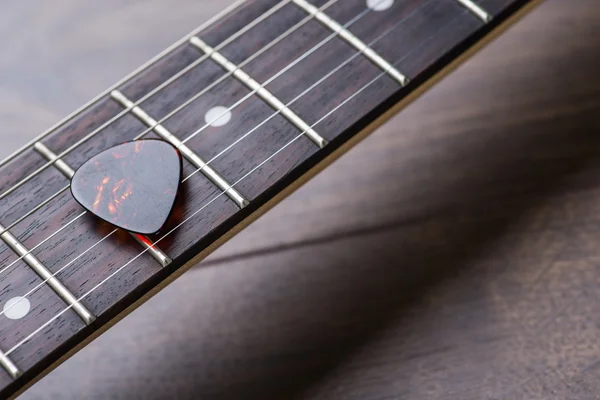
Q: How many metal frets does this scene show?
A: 7